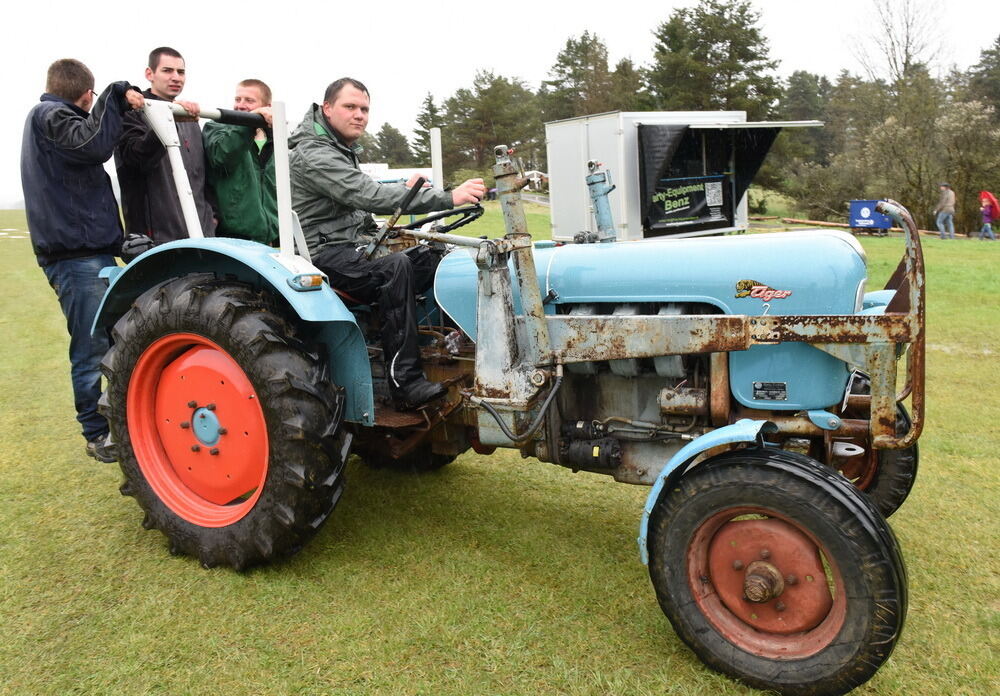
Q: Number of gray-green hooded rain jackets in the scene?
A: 1